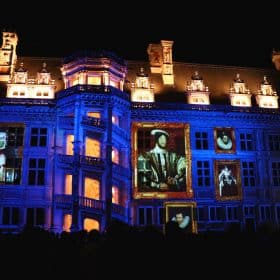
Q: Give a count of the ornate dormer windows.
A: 6